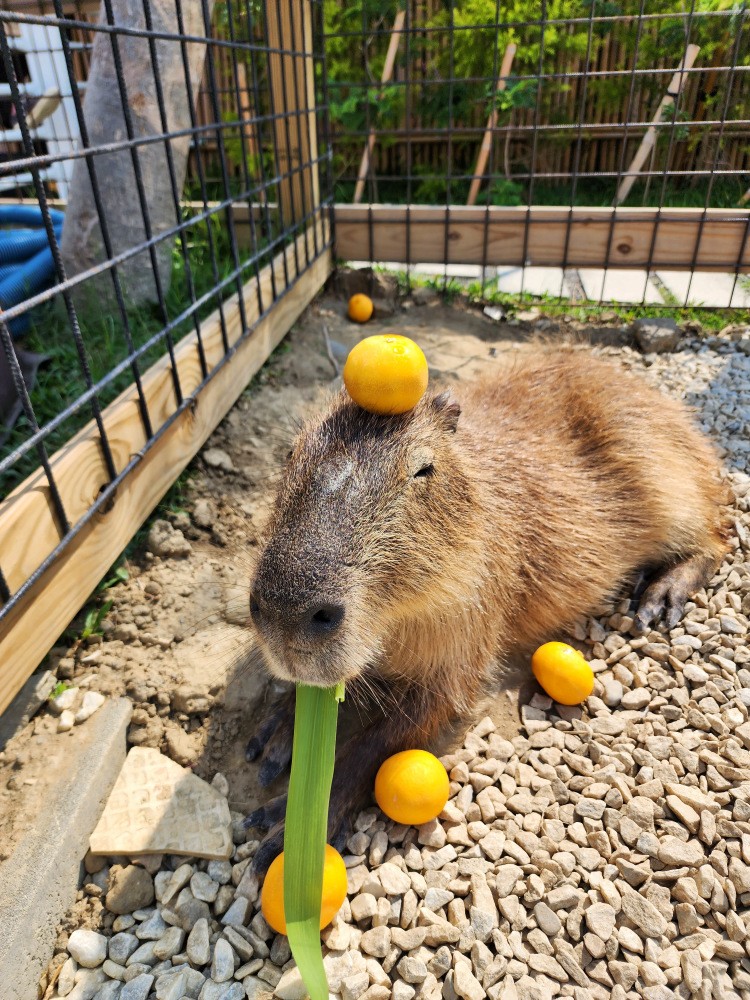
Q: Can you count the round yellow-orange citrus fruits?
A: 5